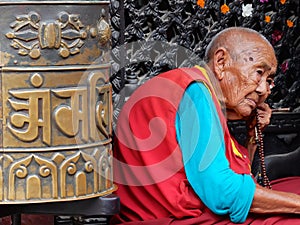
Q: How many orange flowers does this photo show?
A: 5